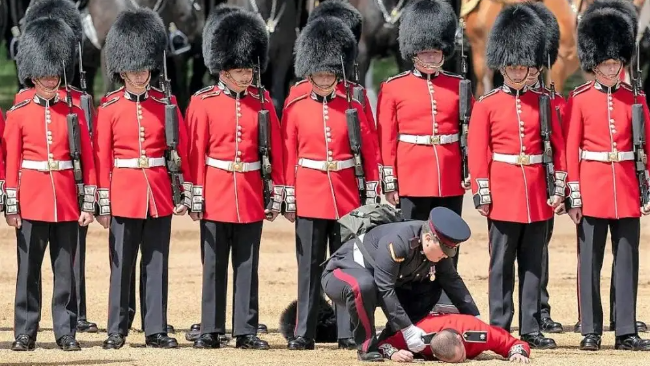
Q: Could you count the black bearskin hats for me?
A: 13